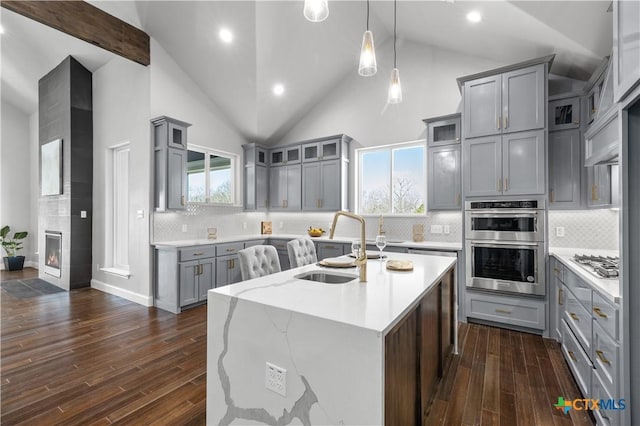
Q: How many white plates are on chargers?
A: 2